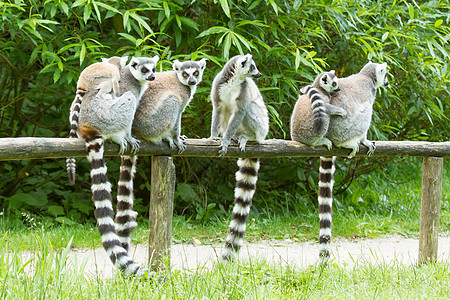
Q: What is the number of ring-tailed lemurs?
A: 6